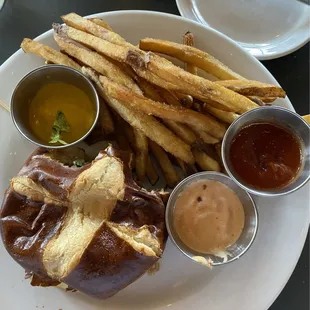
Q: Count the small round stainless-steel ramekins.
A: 3